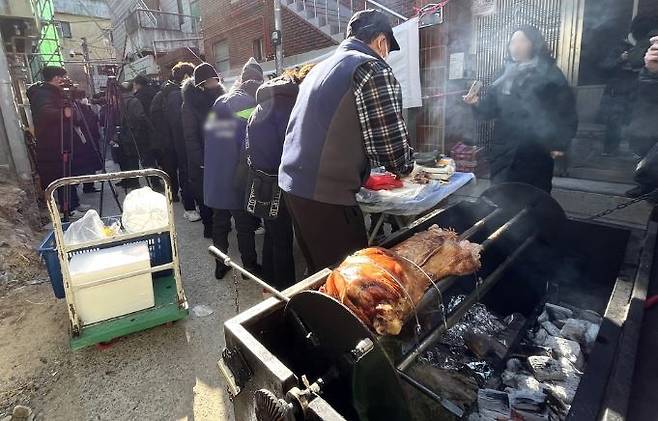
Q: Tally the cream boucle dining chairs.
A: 0